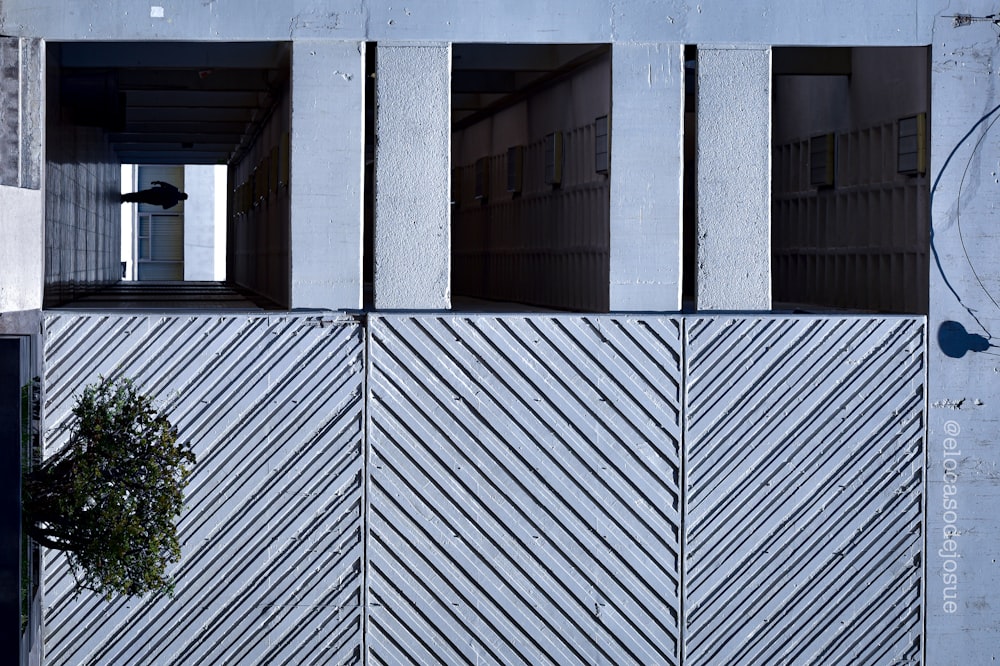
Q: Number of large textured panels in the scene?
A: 3